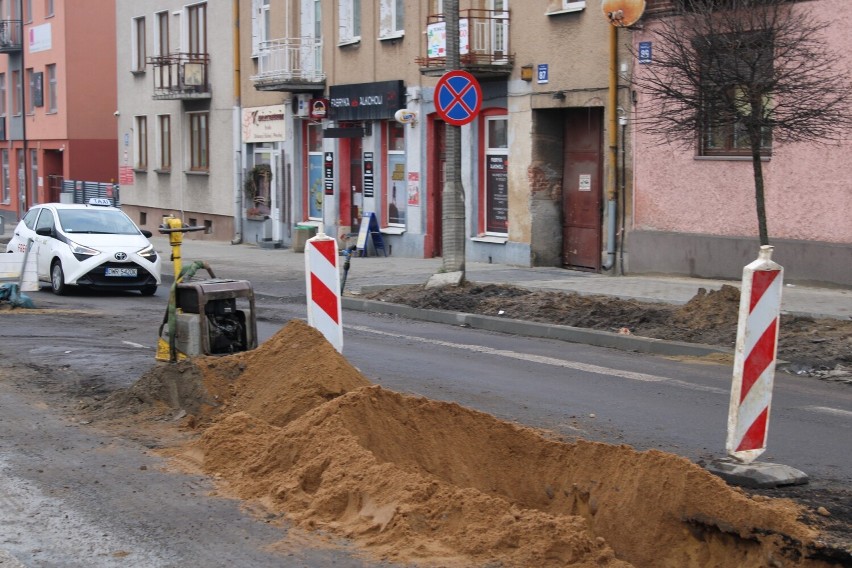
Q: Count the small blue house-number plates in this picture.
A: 2